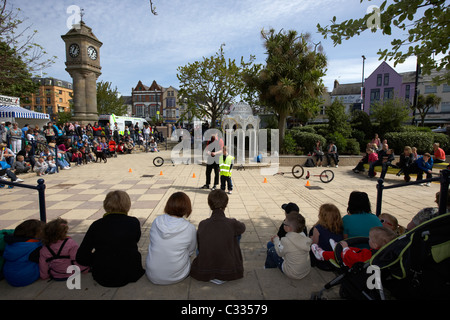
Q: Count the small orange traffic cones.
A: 5